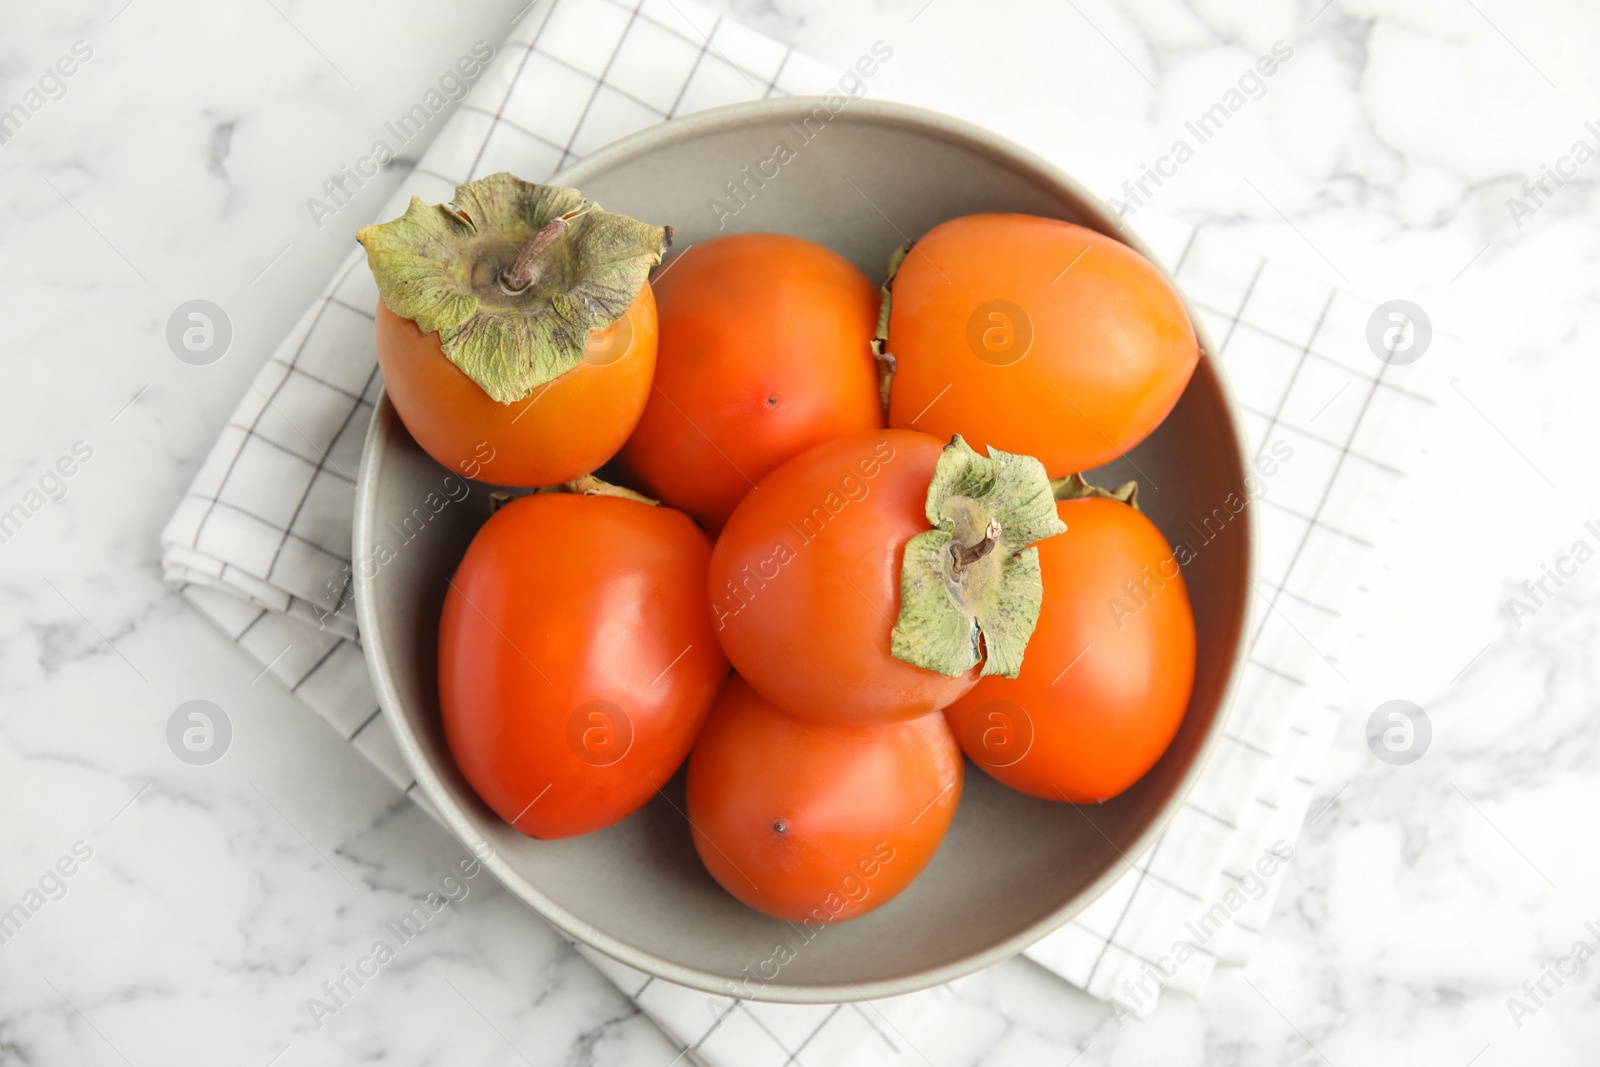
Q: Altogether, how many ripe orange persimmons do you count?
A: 7